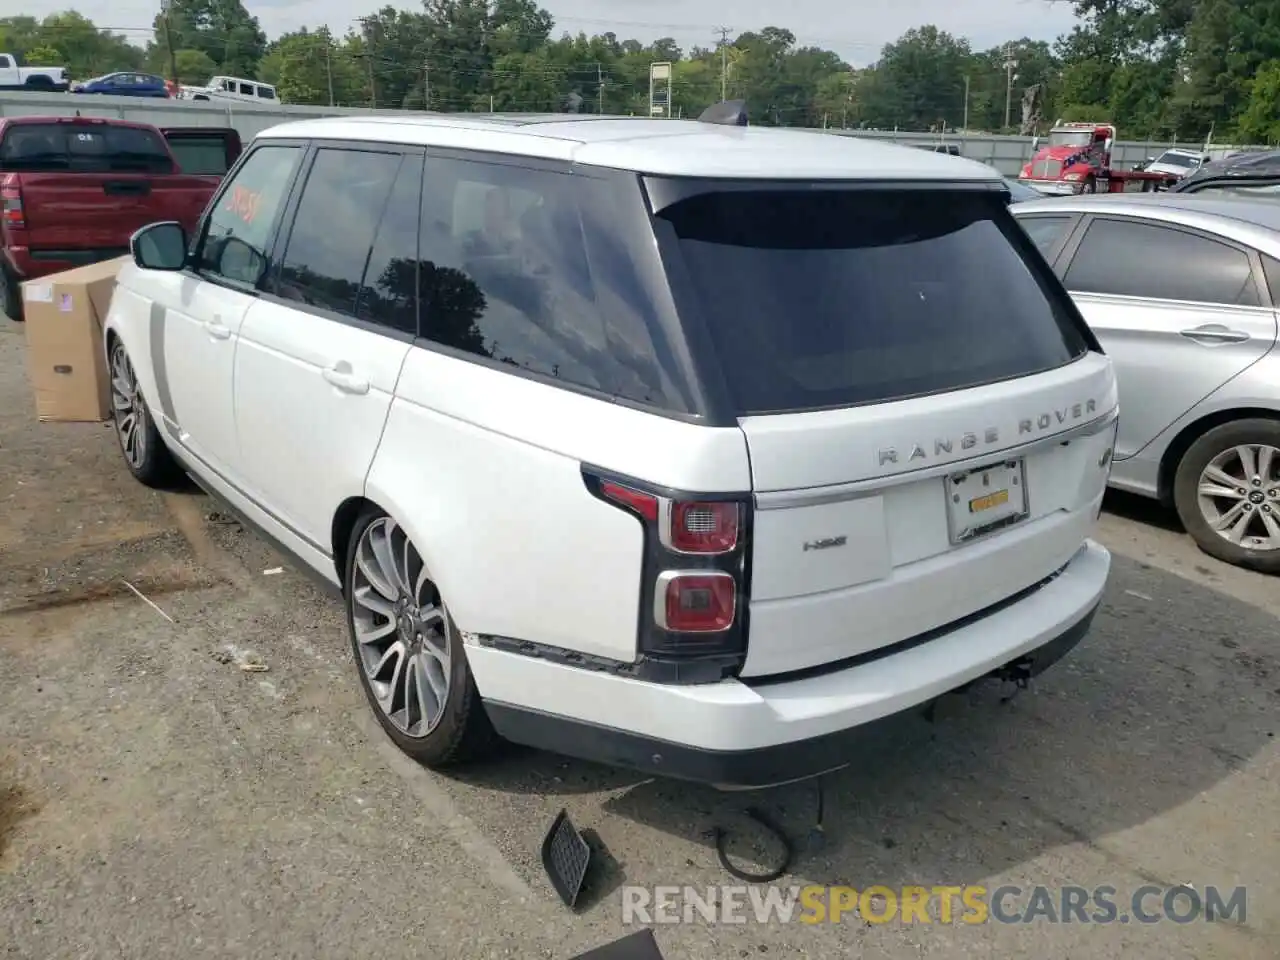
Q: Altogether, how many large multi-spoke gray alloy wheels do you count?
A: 2